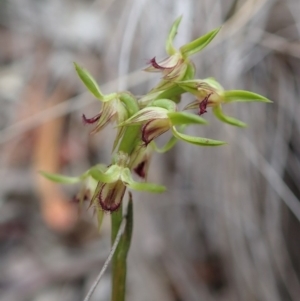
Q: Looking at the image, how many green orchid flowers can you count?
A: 7